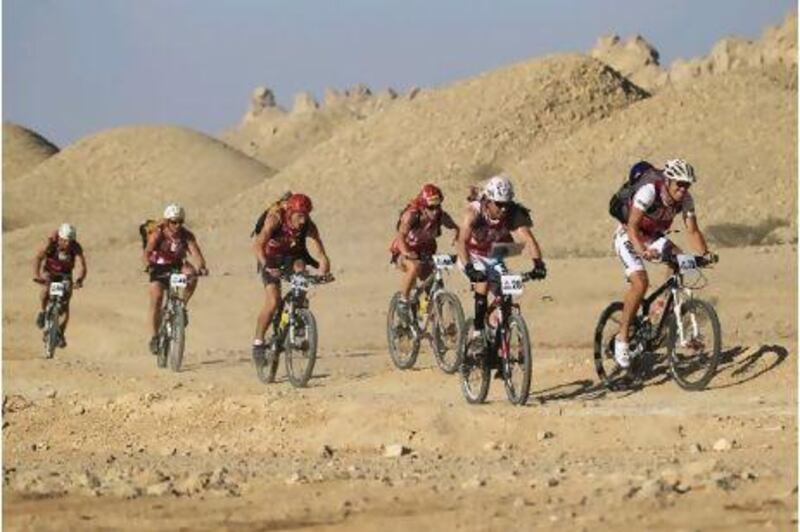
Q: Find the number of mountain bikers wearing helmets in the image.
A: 6